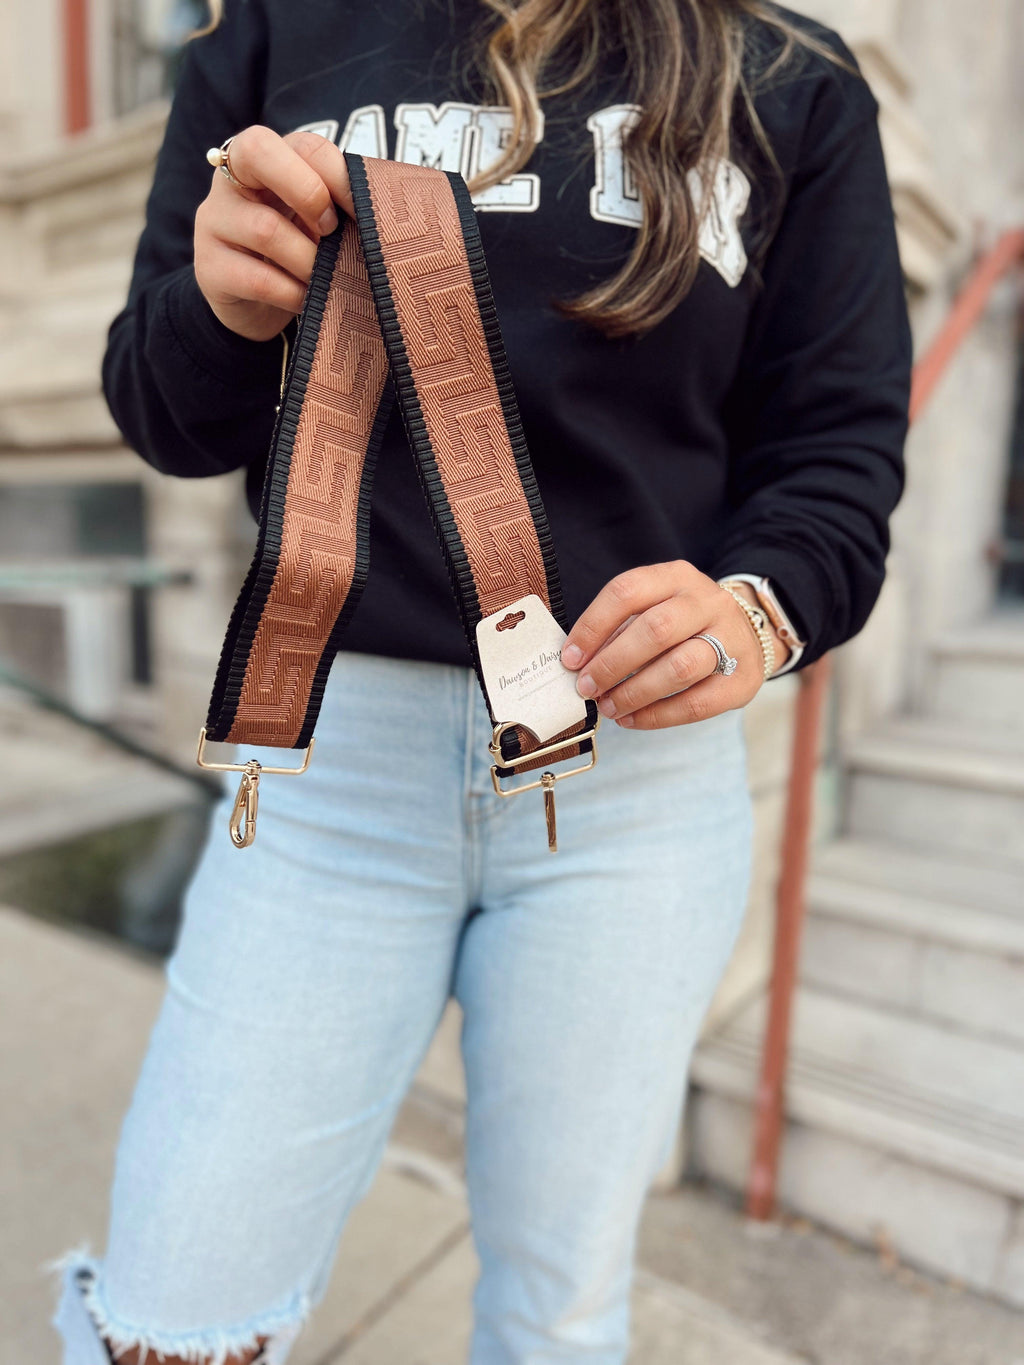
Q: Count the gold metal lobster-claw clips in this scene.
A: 2